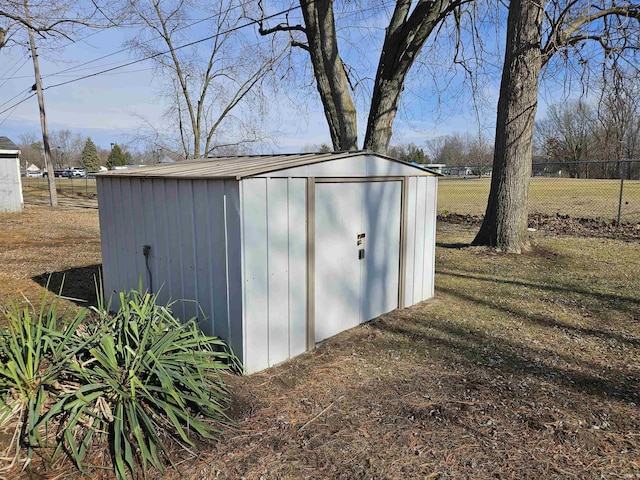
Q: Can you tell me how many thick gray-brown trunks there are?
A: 3